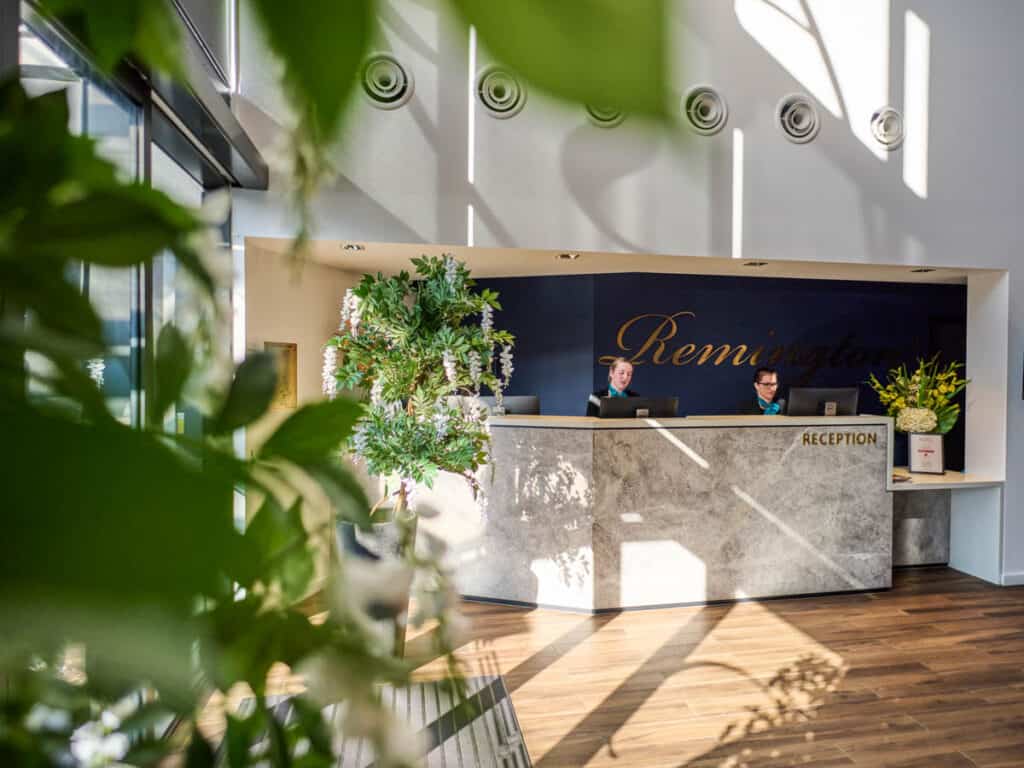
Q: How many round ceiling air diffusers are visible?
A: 6